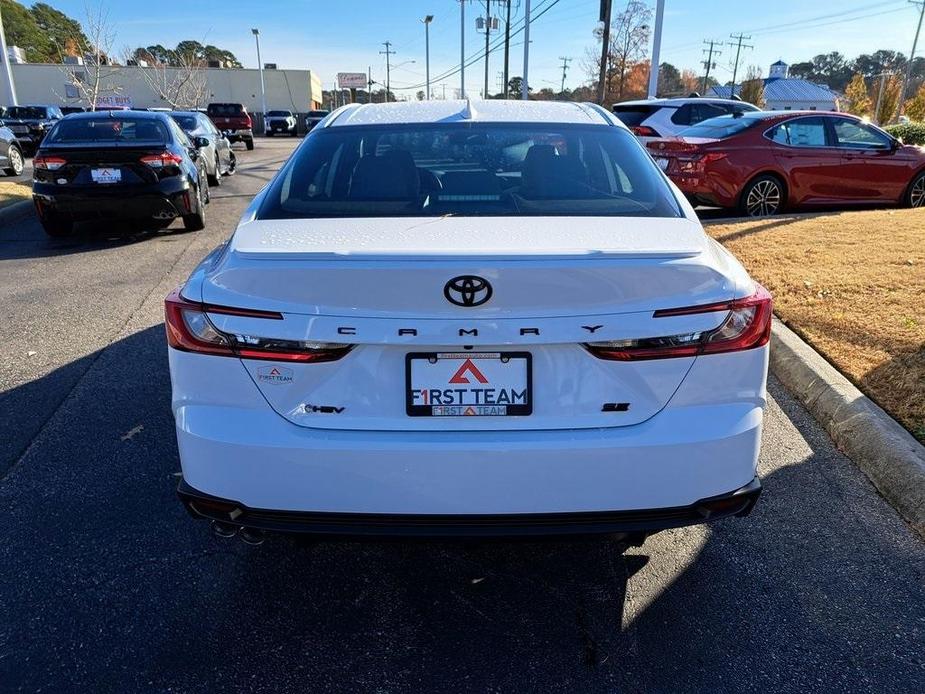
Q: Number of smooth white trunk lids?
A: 1